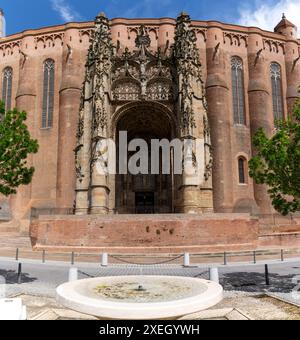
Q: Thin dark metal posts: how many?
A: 8